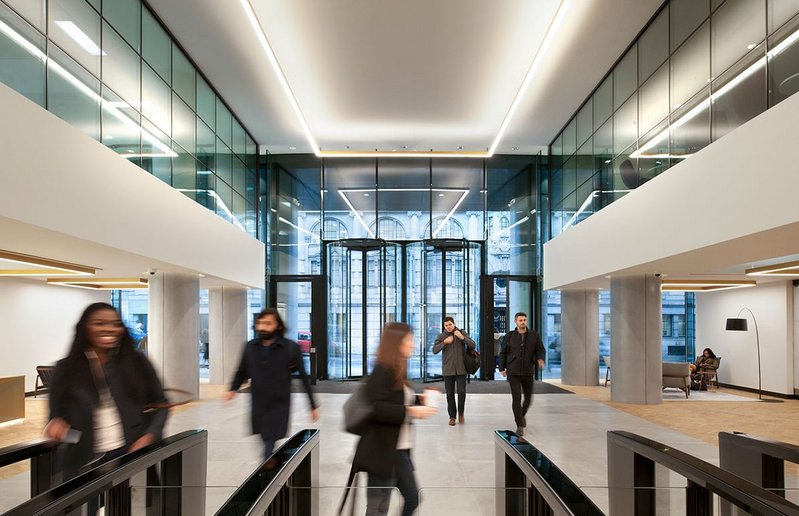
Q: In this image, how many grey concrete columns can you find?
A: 4